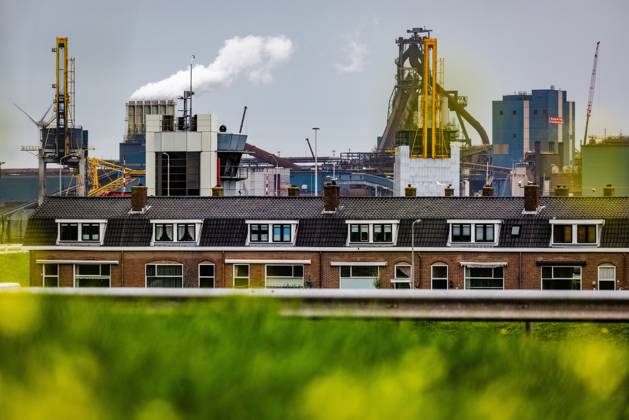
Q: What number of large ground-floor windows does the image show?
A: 6